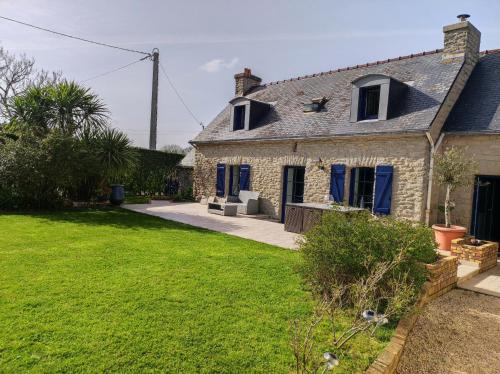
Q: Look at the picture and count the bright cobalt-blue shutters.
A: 4